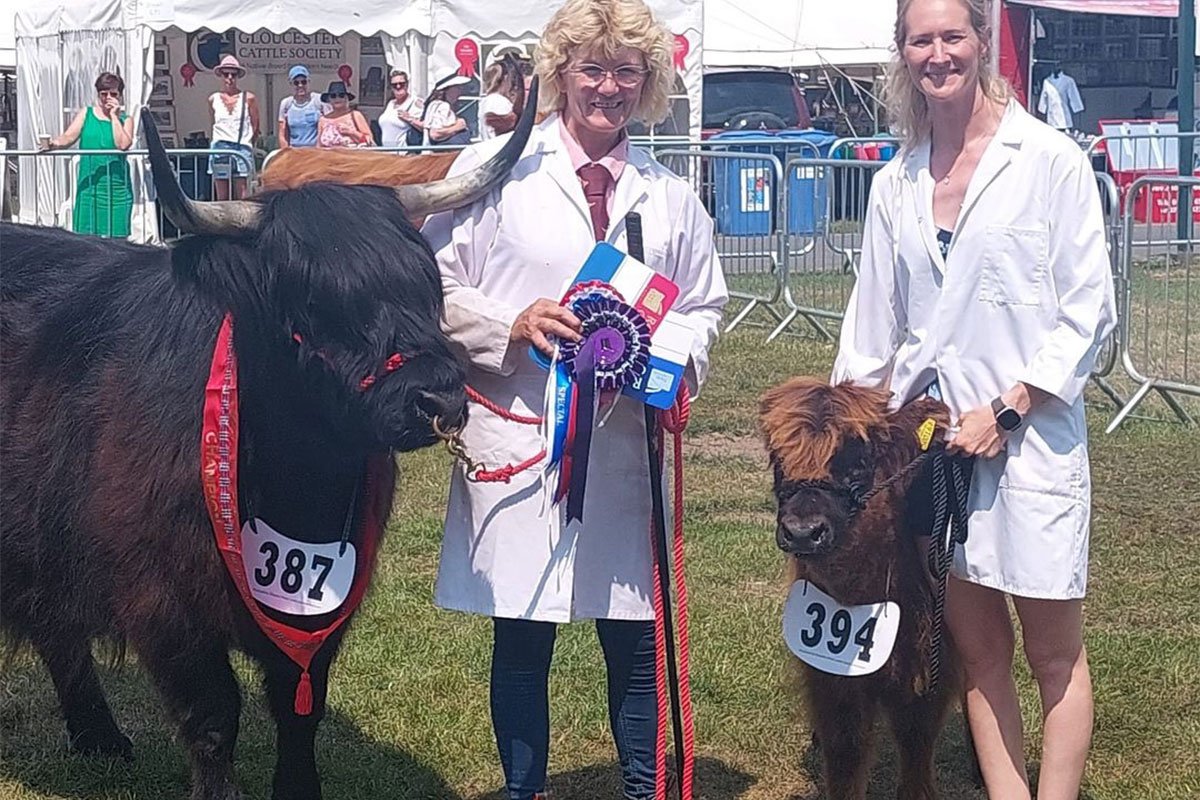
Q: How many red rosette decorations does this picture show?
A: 4